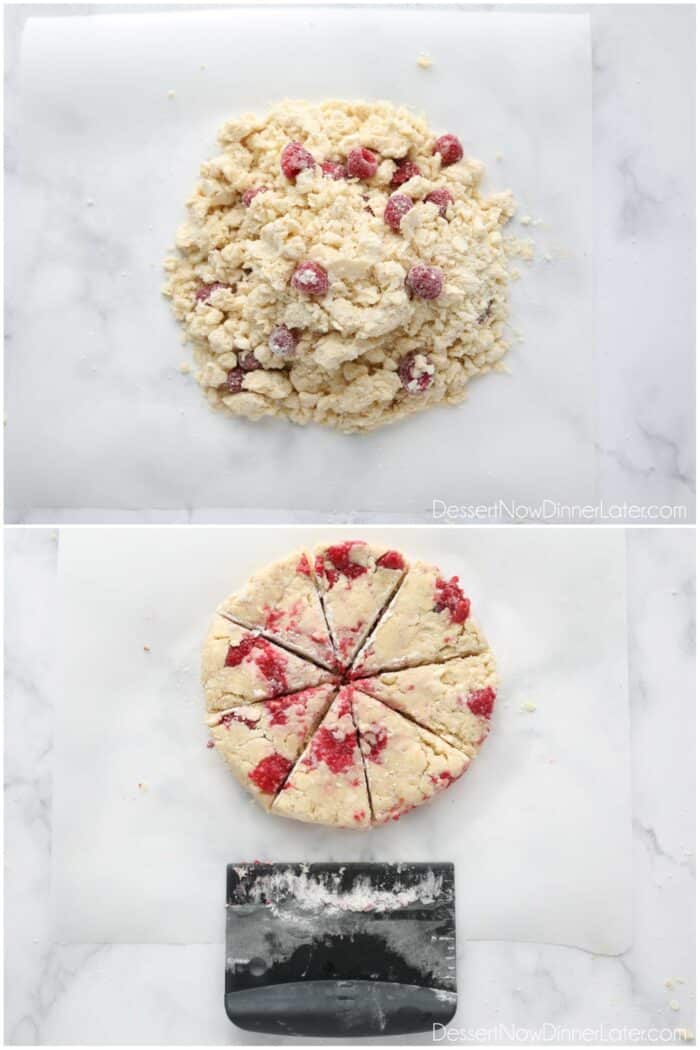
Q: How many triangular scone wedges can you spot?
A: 8